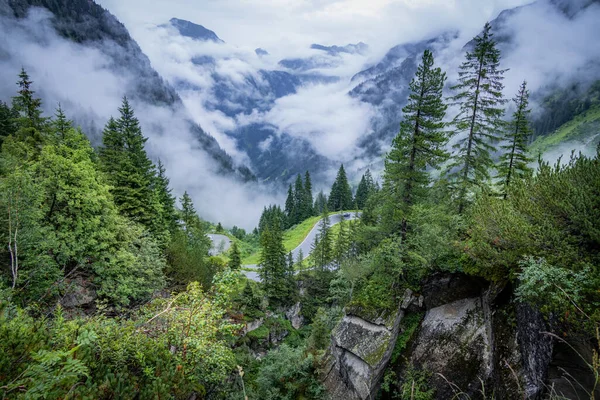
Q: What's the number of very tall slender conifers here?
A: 3